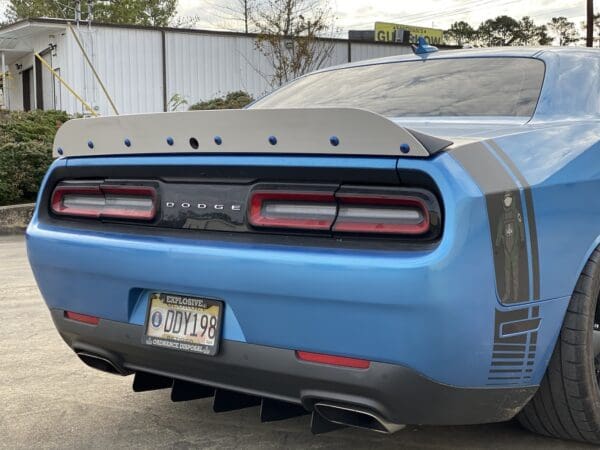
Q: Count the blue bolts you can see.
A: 8